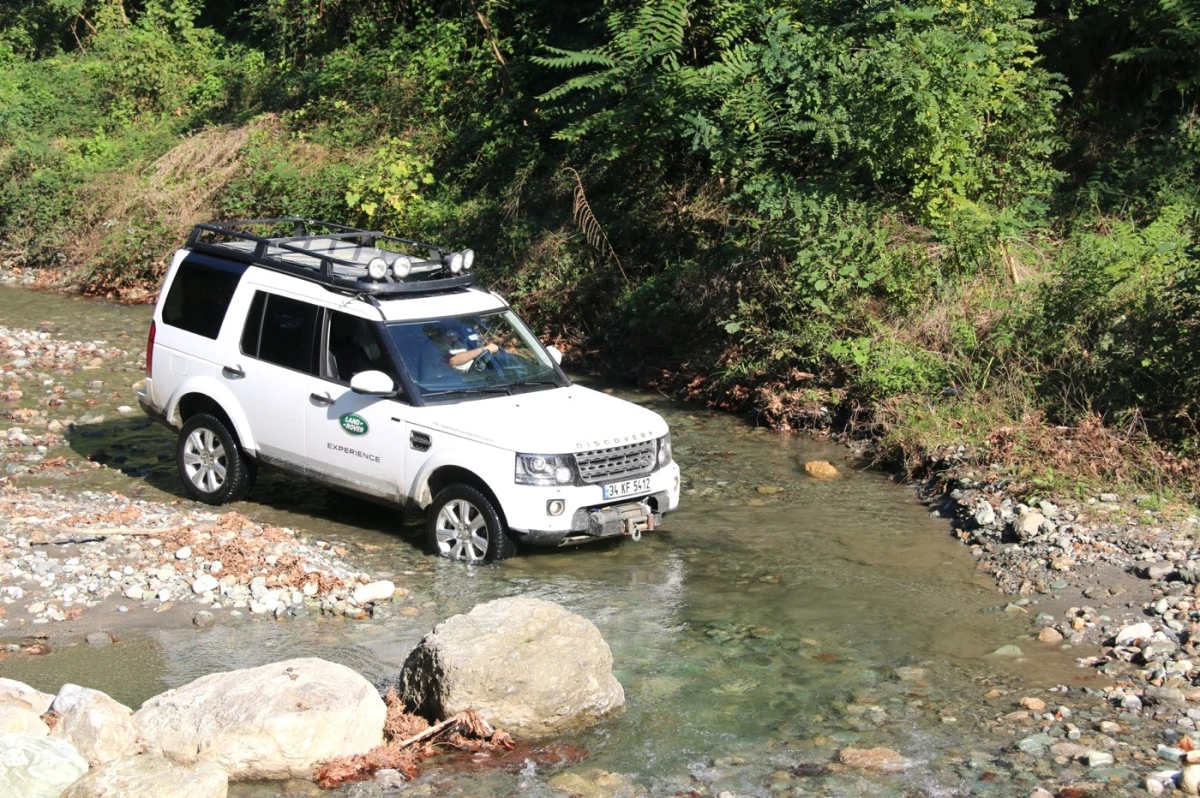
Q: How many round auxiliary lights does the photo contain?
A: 4